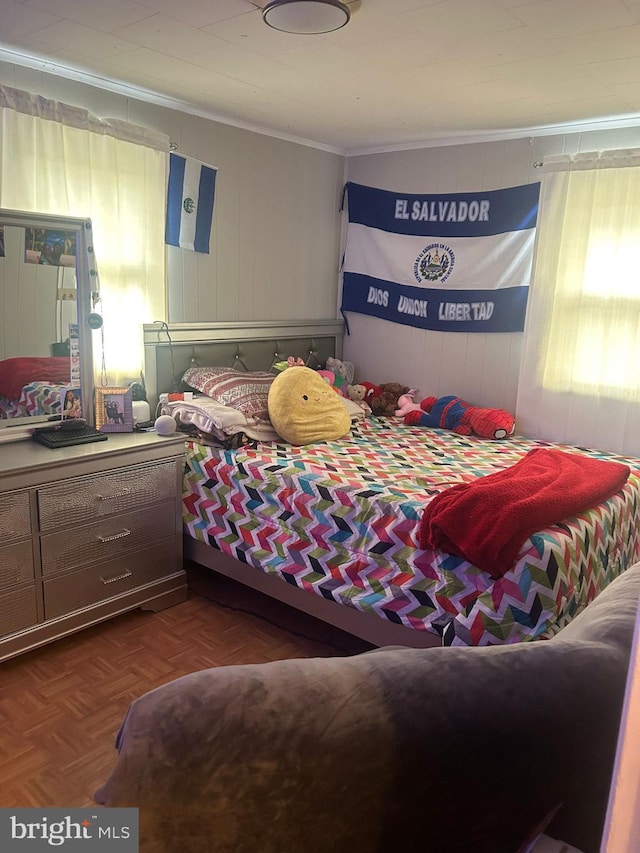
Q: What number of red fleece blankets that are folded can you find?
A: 1